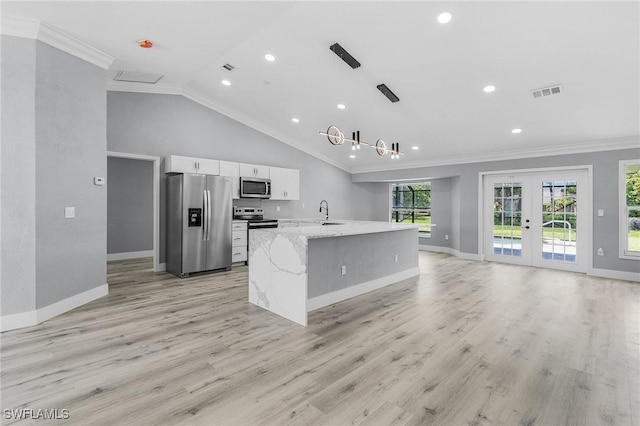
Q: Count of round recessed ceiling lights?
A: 9